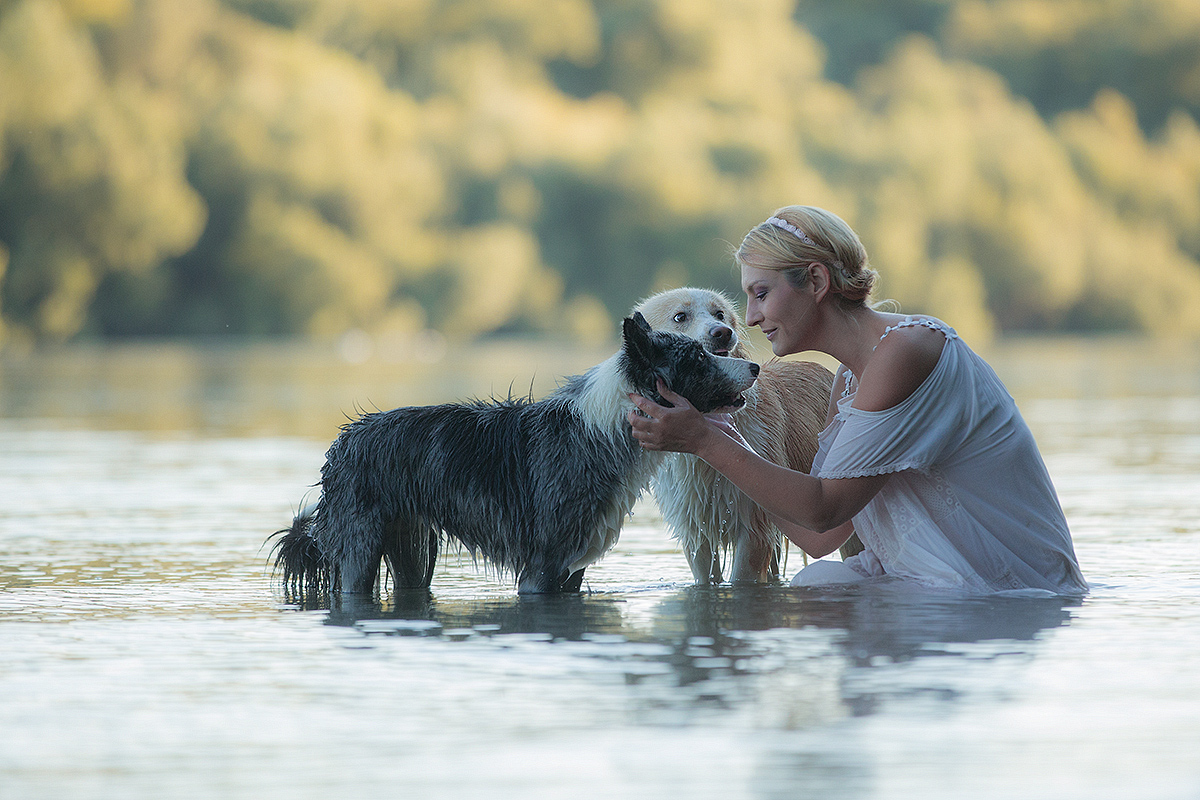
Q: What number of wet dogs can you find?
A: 2